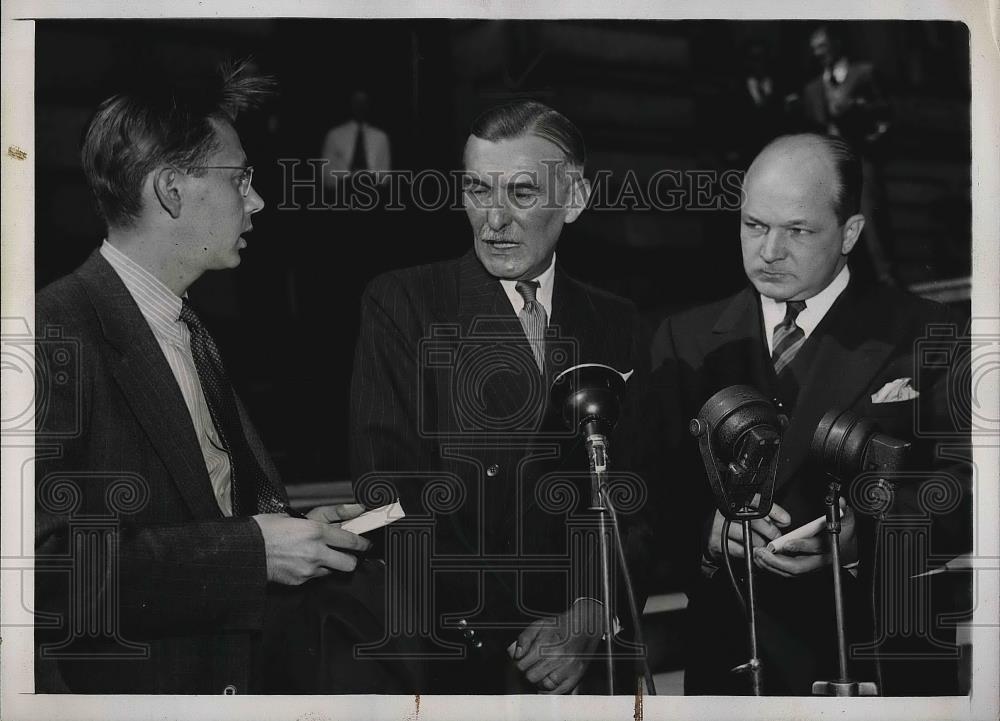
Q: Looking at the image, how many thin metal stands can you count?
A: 3